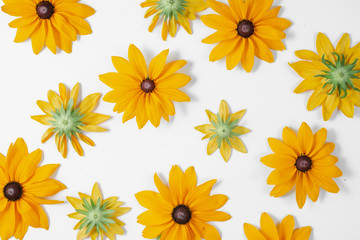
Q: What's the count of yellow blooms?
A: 12